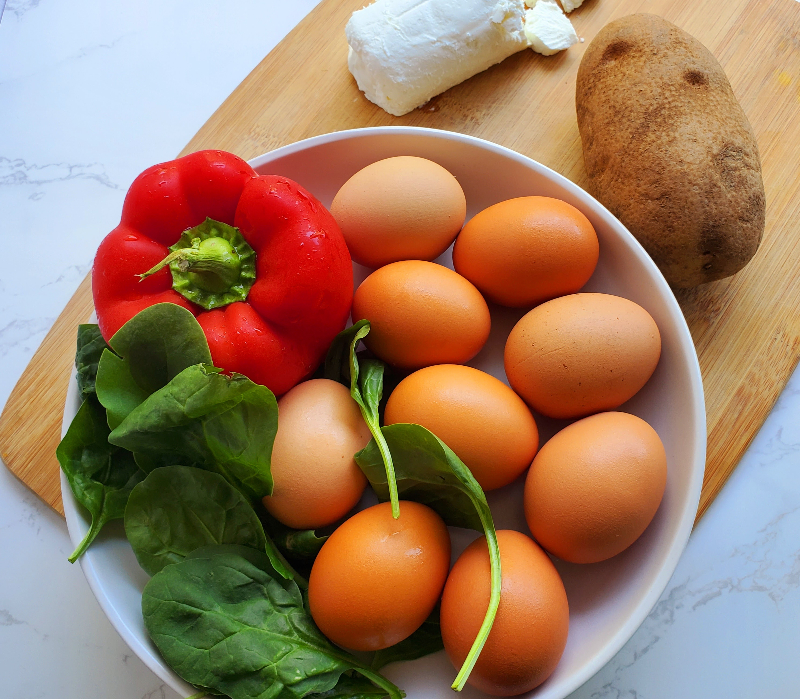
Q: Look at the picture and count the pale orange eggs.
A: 2